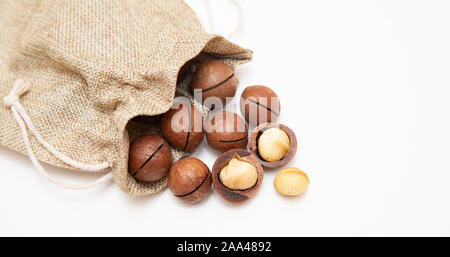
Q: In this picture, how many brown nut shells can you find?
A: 8